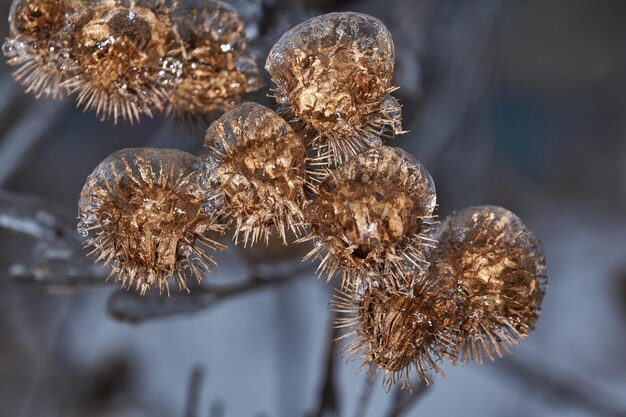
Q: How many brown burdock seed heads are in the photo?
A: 9